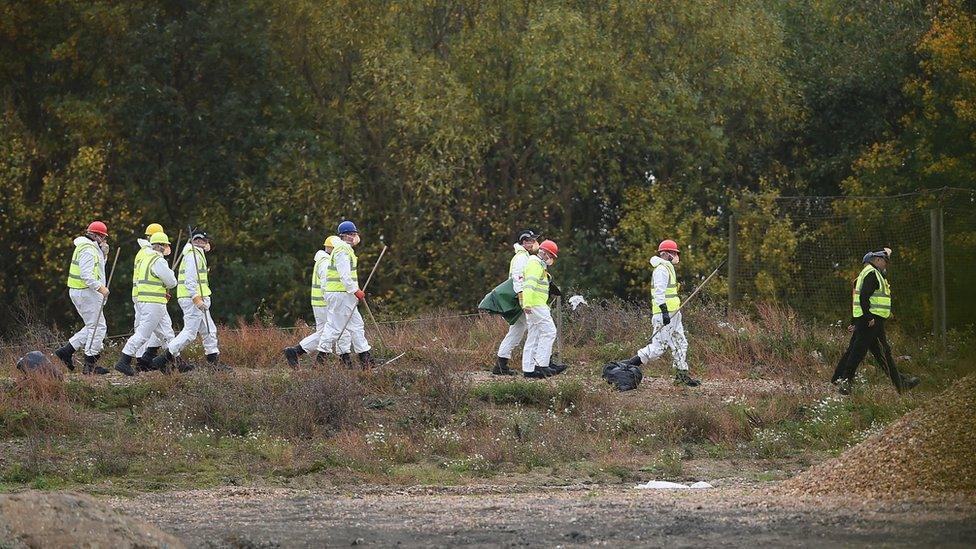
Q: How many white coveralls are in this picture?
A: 9